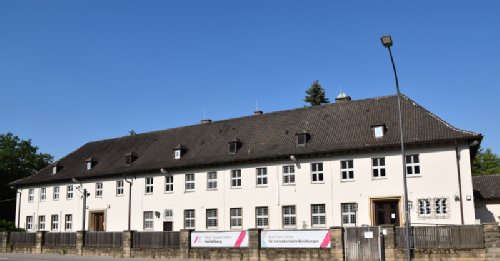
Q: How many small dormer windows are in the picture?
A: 7